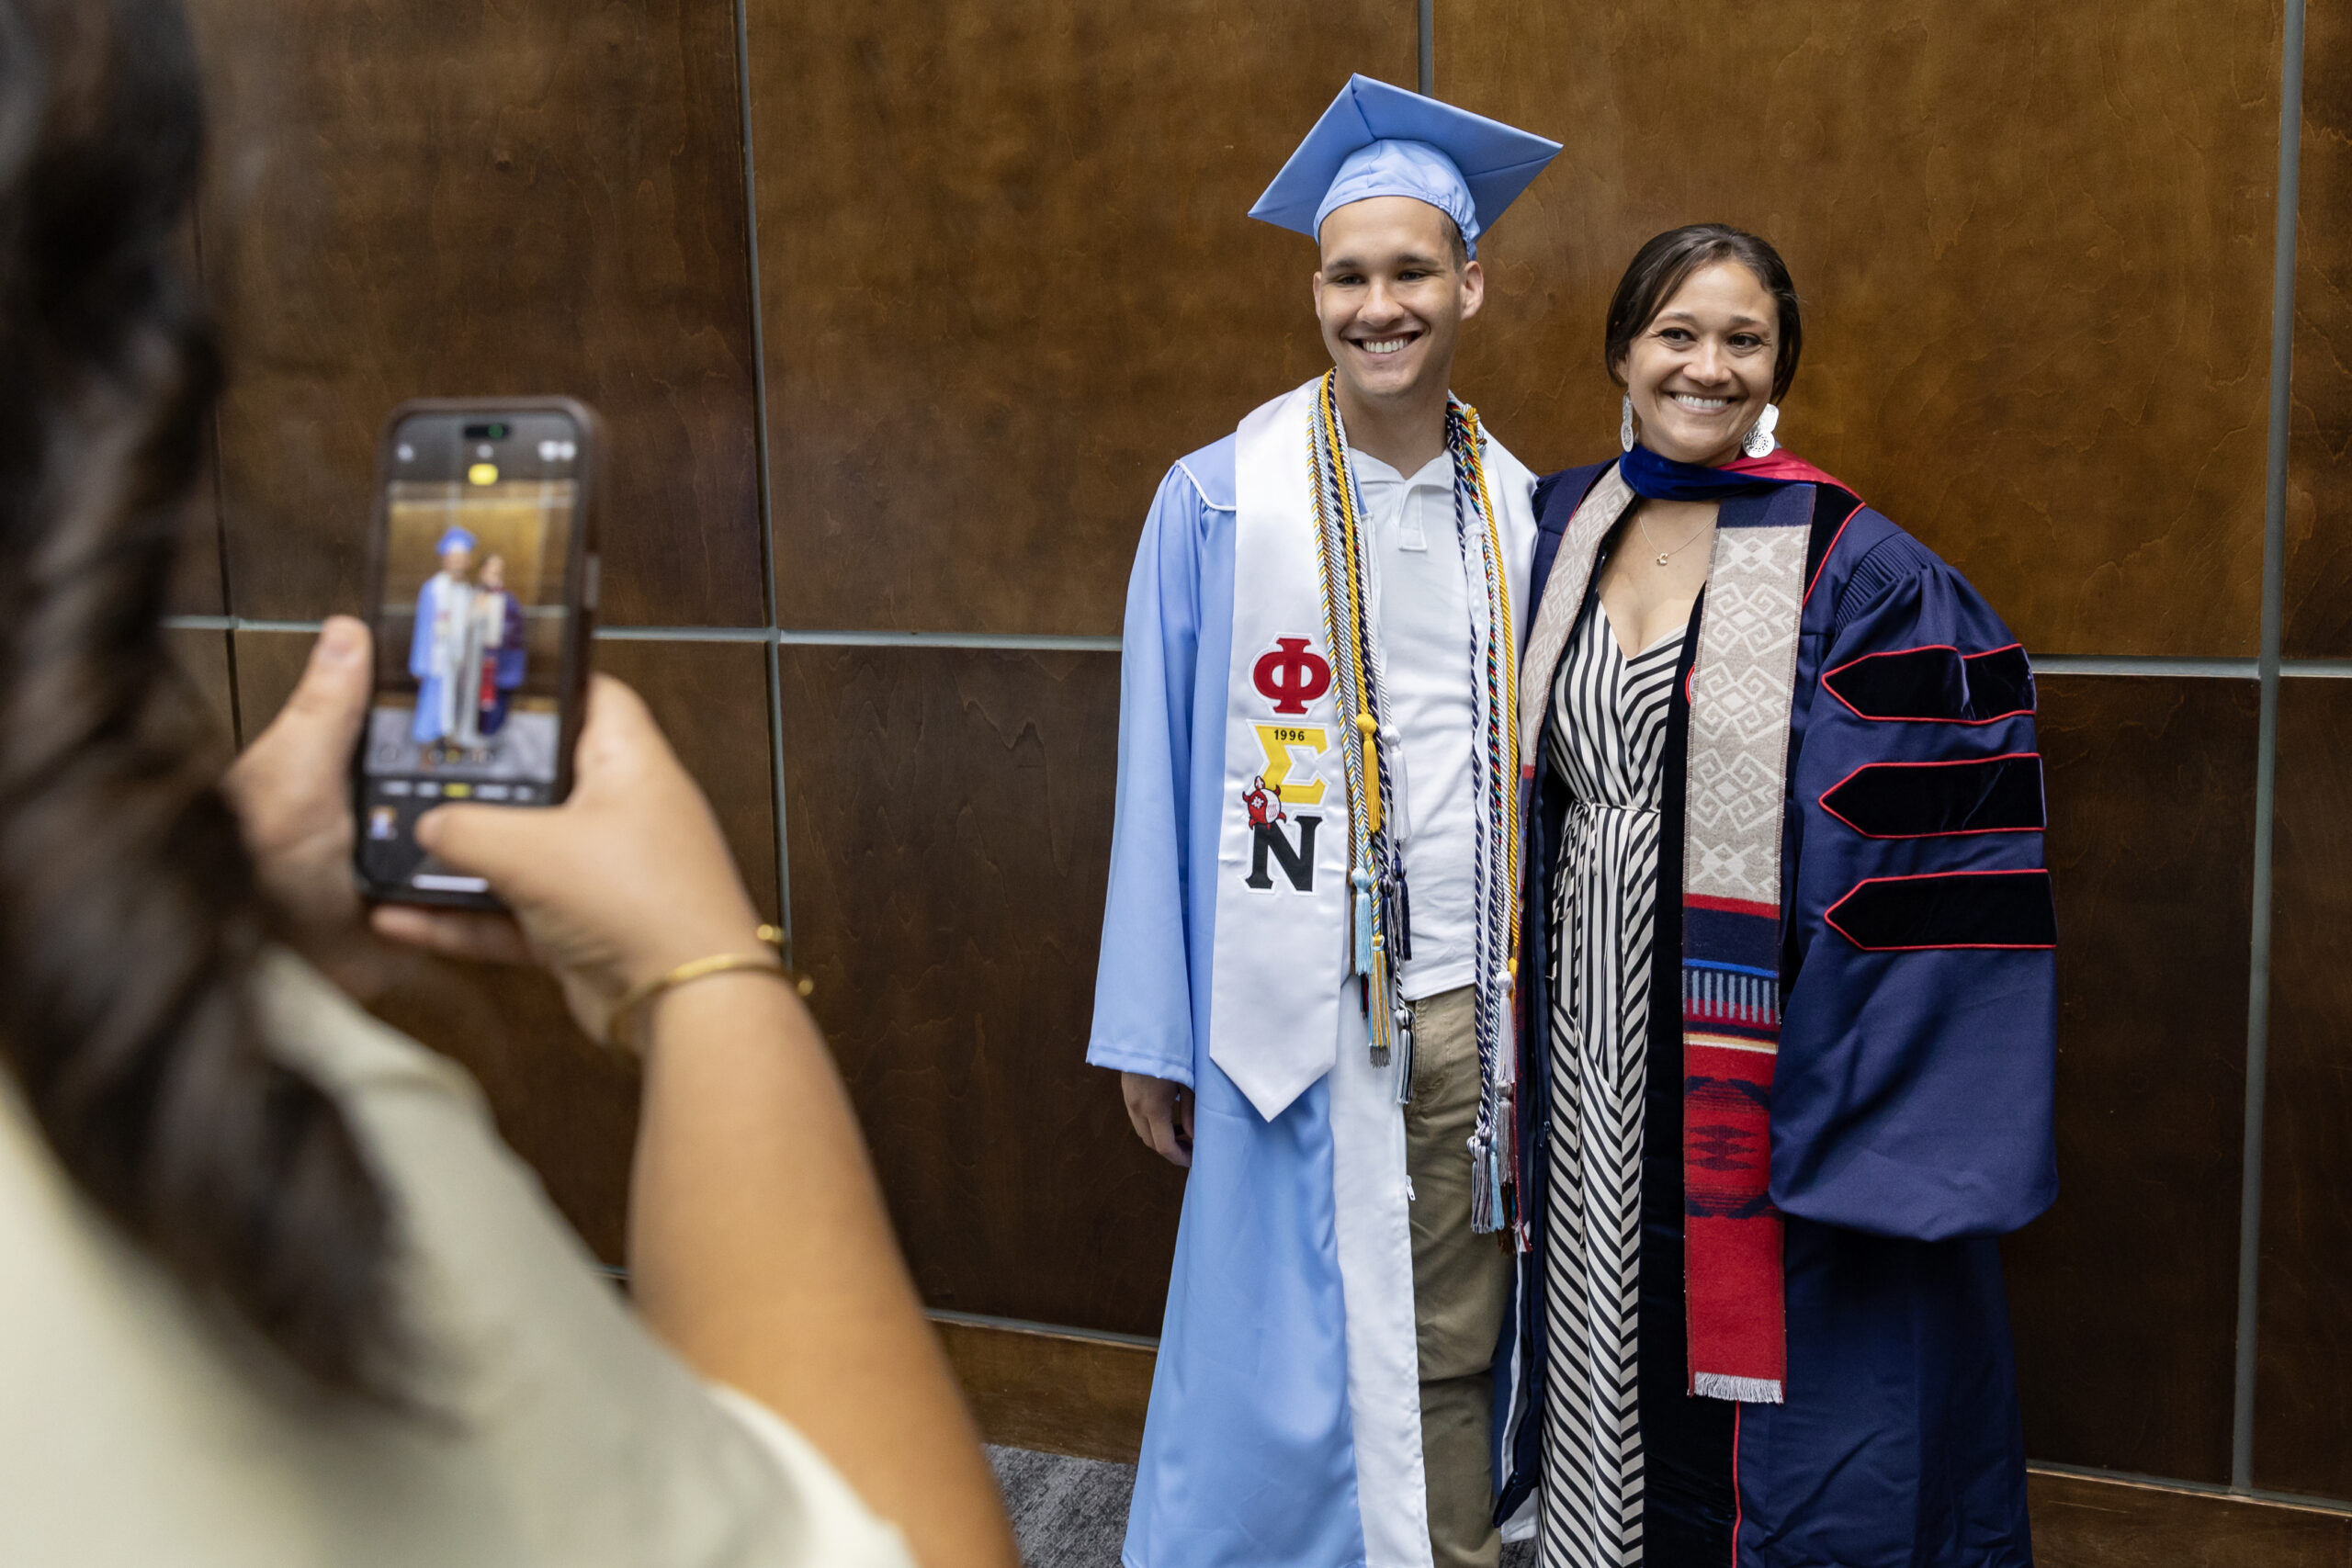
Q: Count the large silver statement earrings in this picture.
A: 2